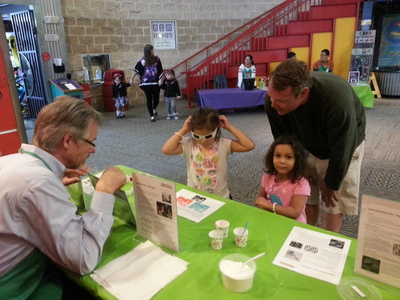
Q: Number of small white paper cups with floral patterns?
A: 3